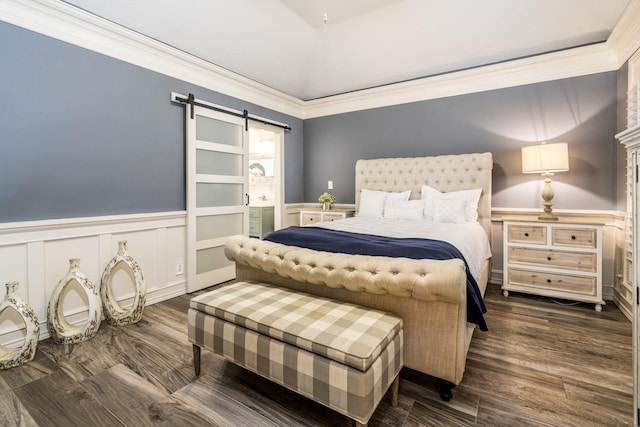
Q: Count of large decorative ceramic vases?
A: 3